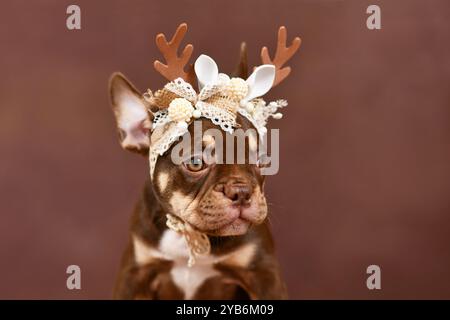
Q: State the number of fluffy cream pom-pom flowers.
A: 2